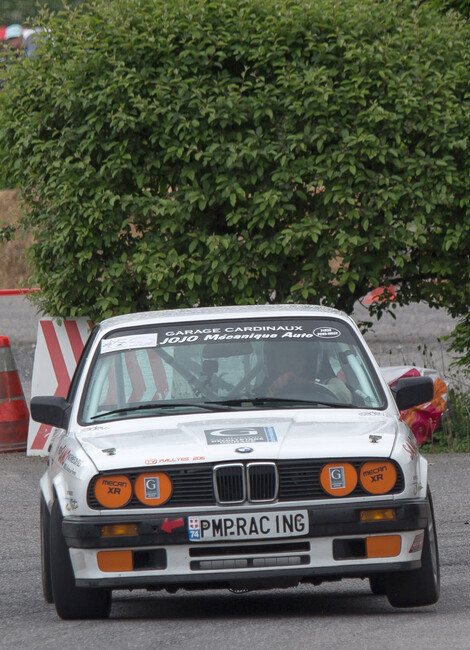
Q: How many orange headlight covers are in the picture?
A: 4